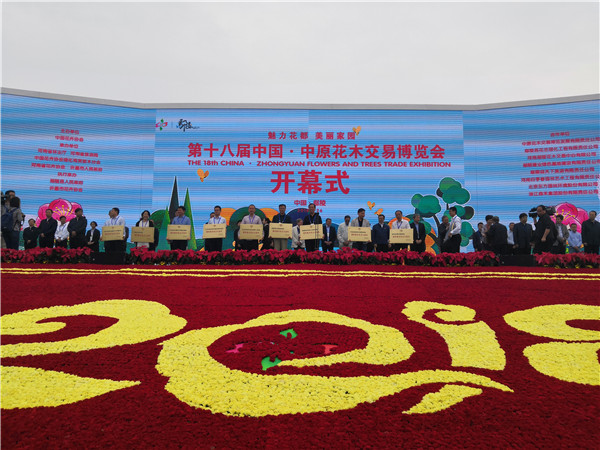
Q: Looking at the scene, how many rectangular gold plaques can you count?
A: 9